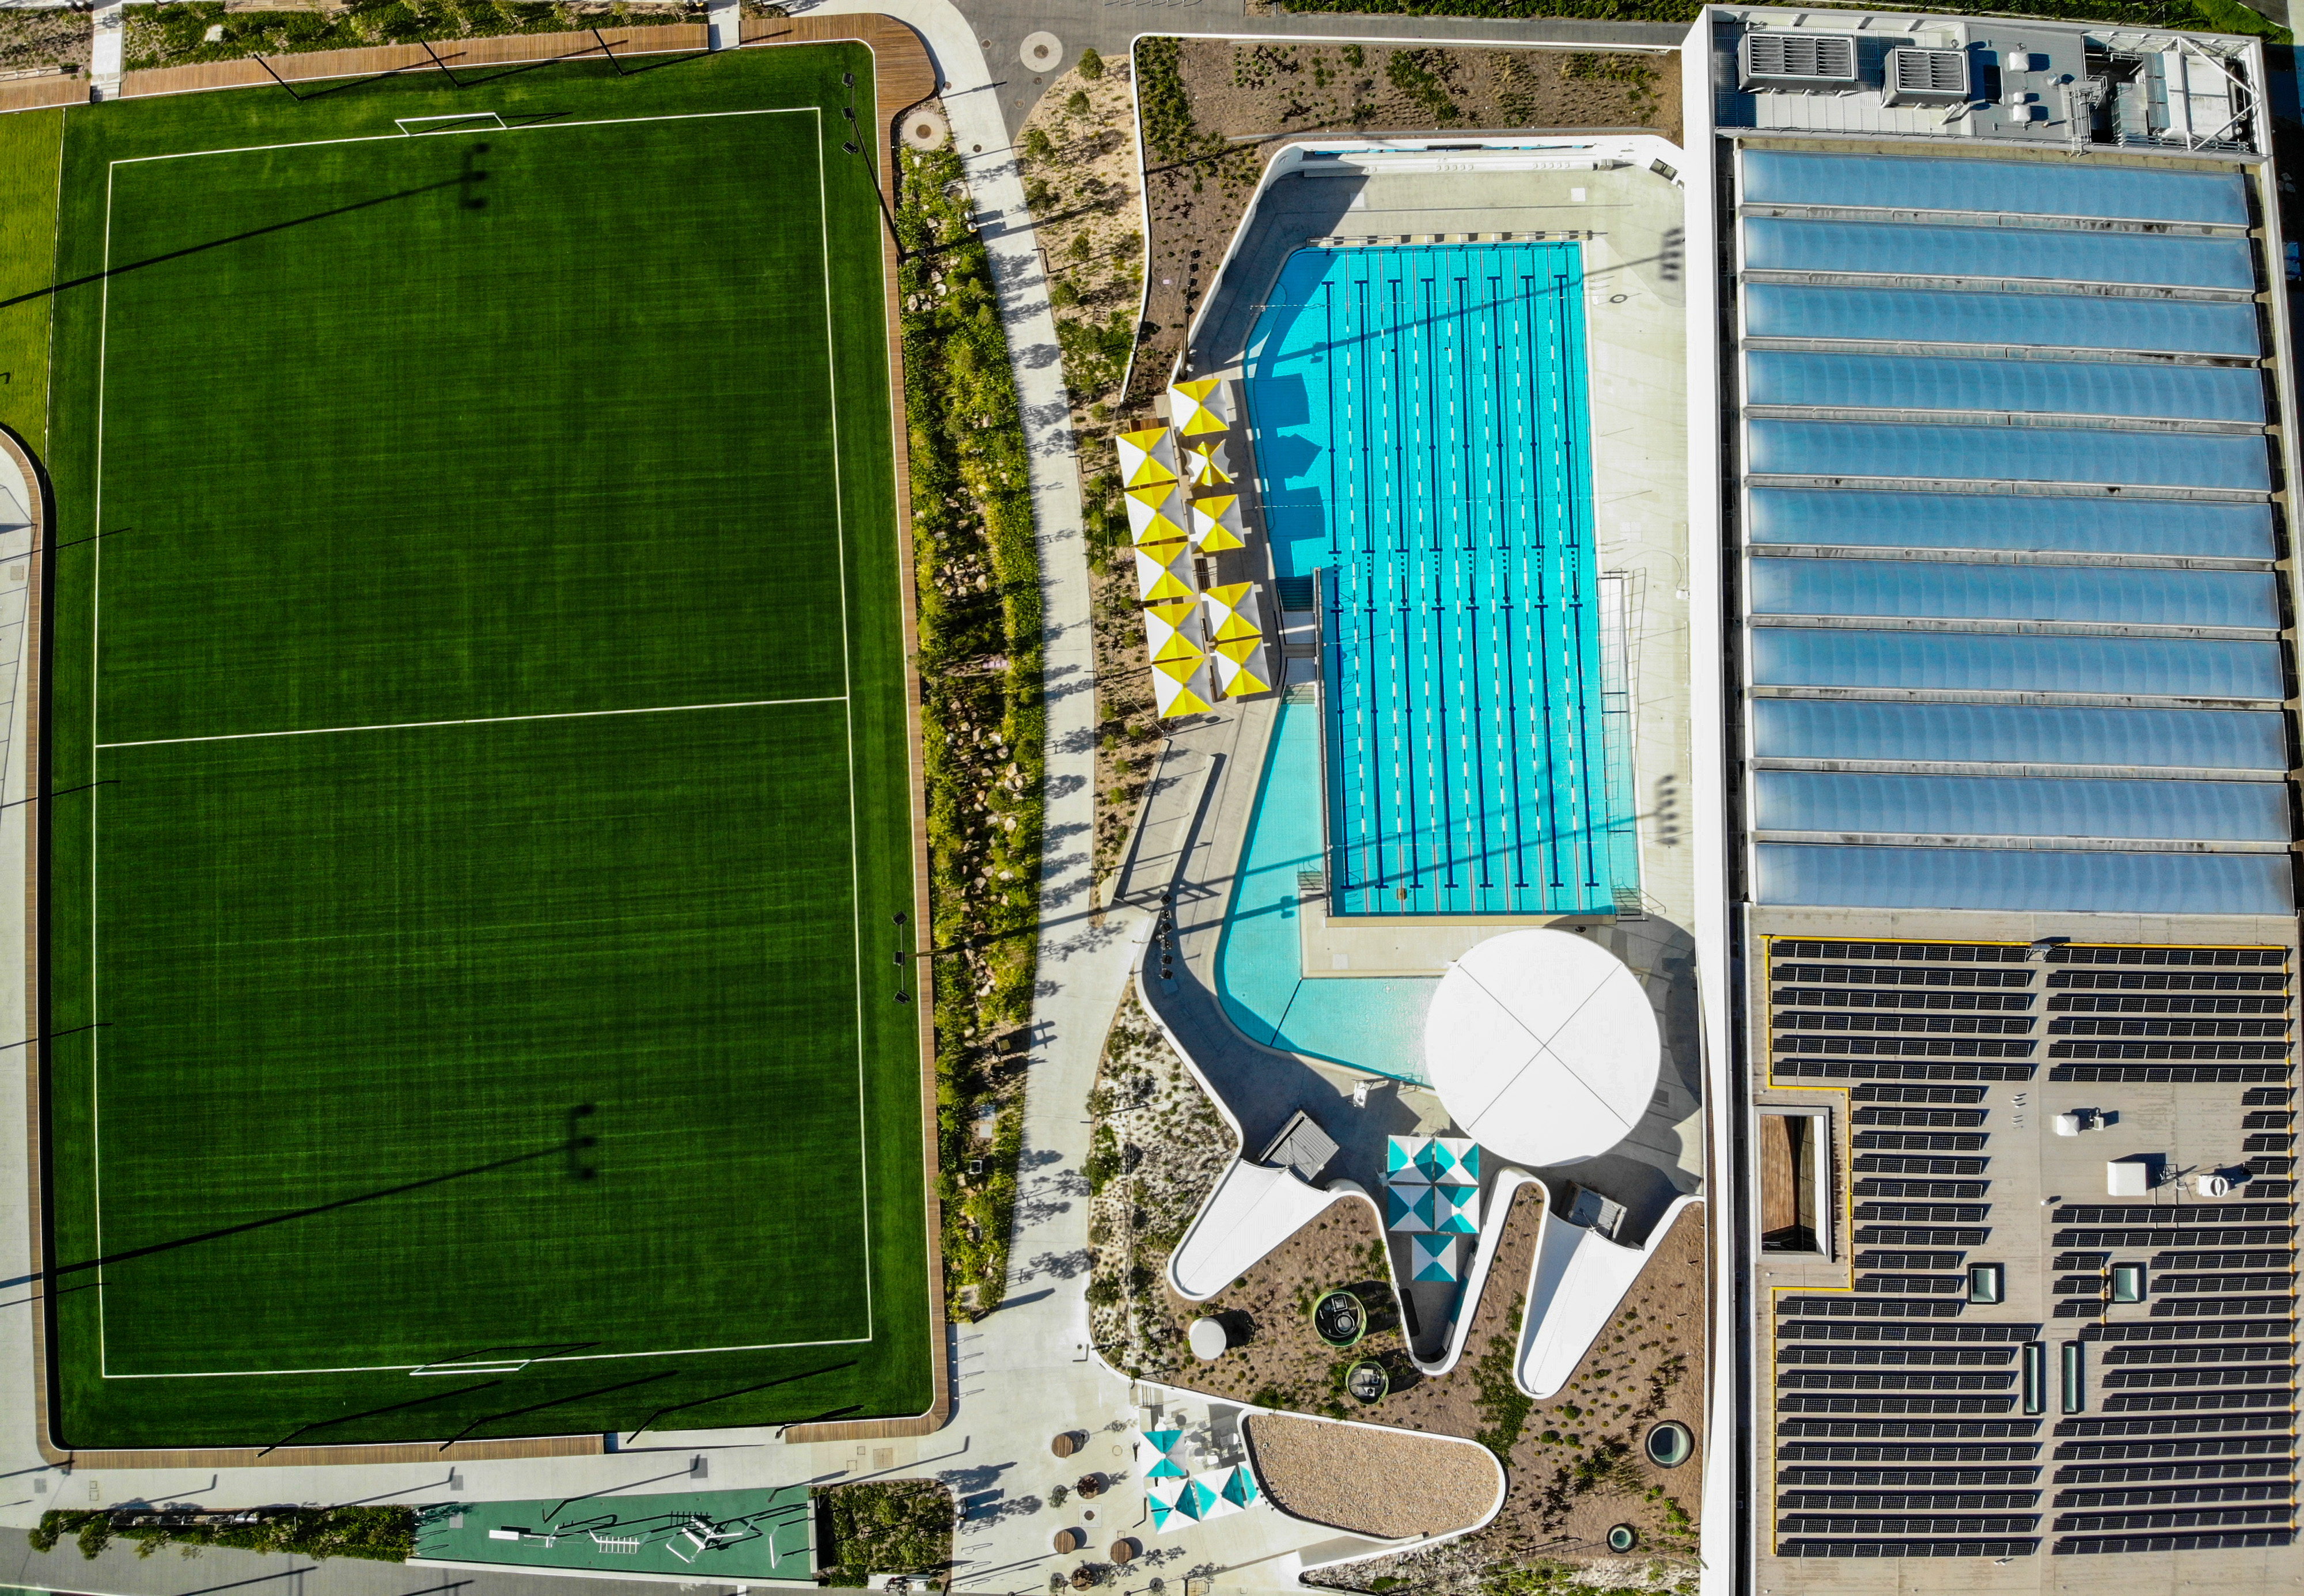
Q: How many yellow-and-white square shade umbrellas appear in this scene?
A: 10